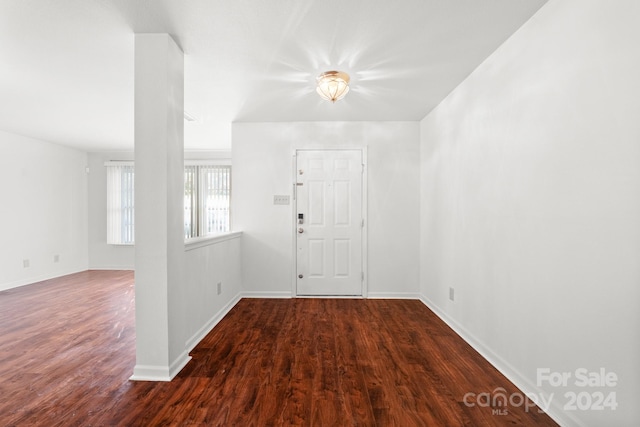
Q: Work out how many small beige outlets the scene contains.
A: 4